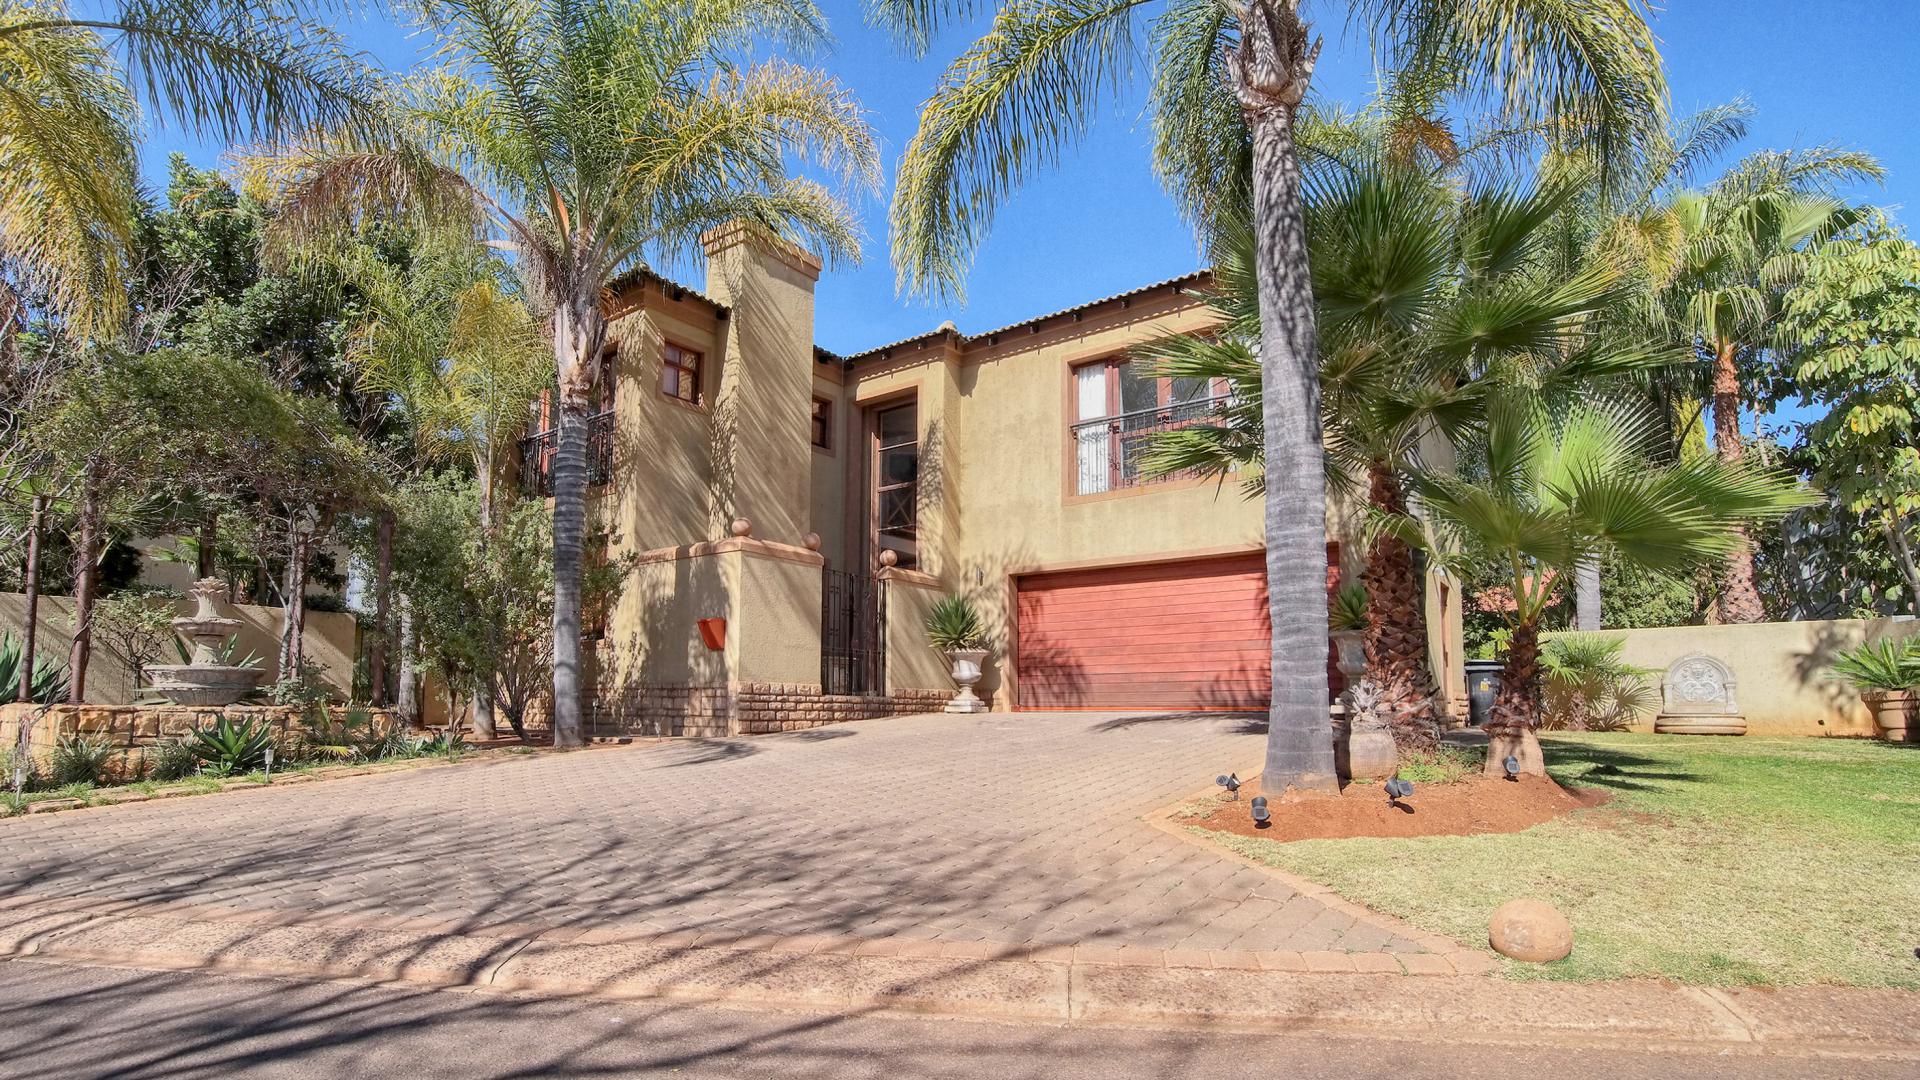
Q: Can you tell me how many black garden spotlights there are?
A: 4